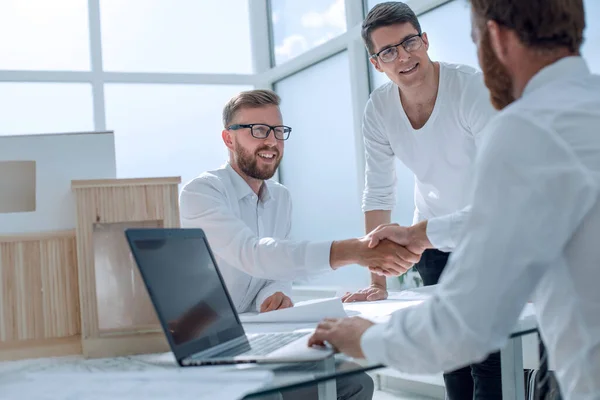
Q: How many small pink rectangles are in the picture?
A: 0